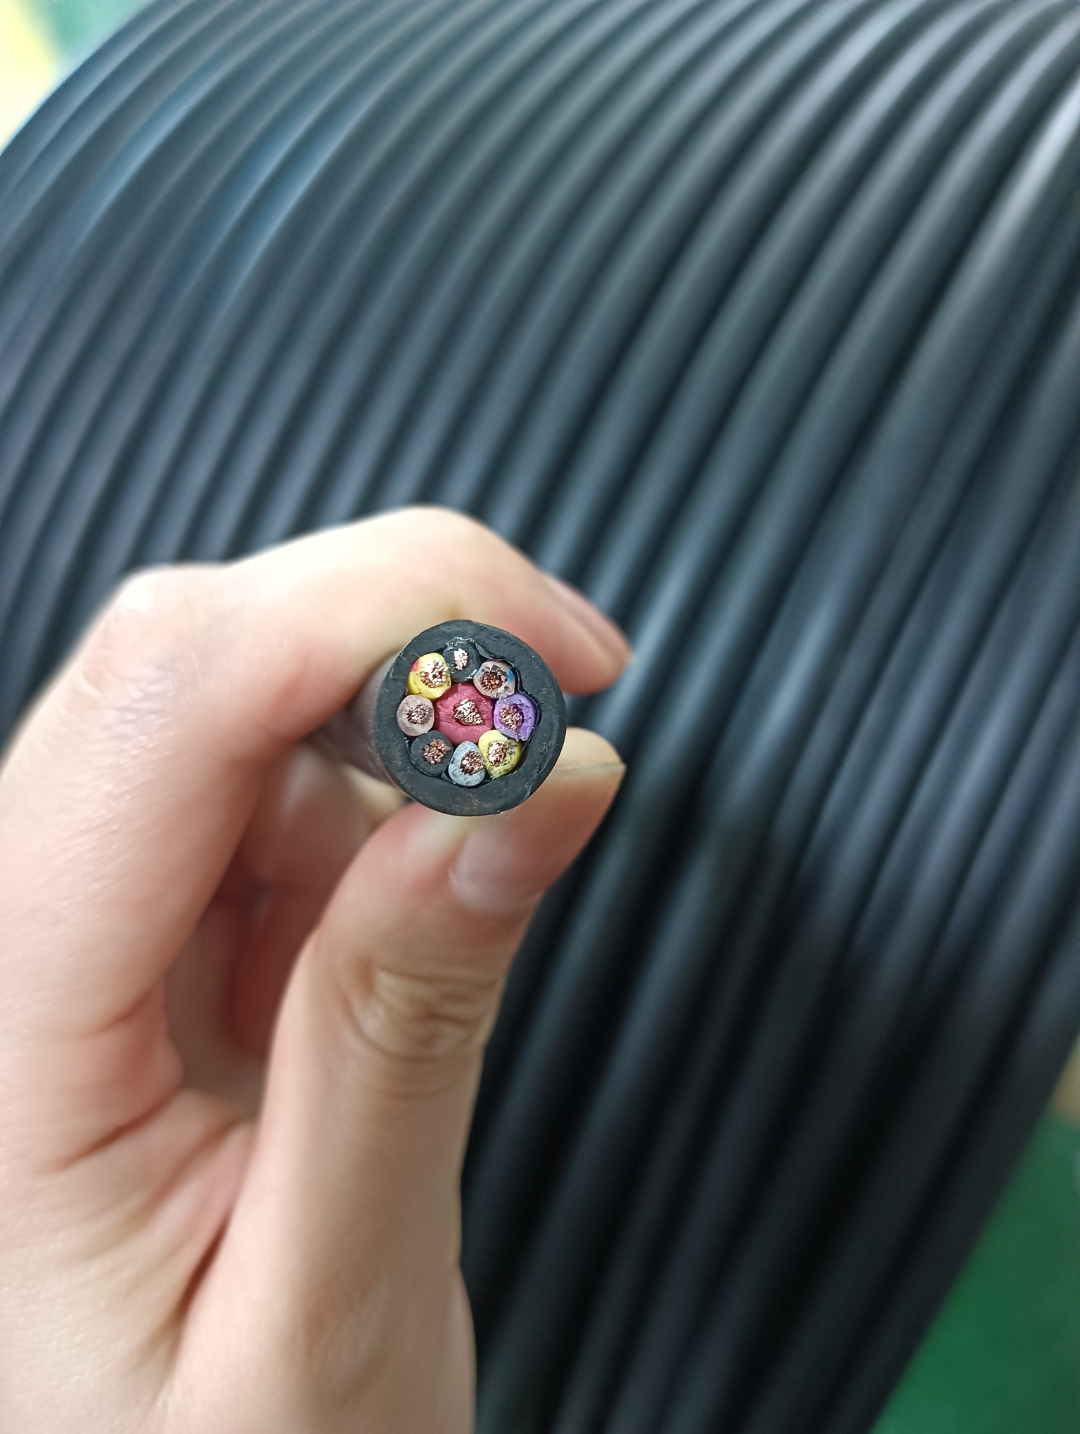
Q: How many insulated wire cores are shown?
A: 9